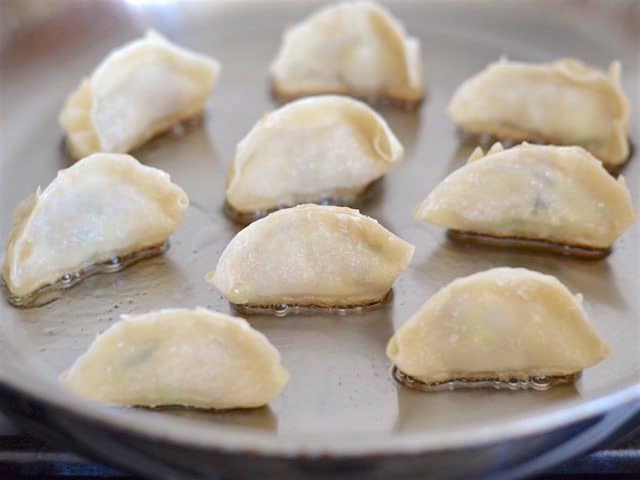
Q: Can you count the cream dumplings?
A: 9